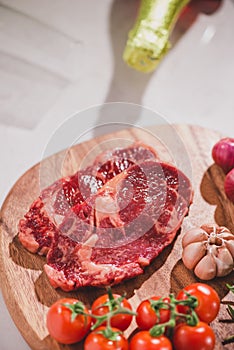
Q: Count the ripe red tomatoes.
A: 7